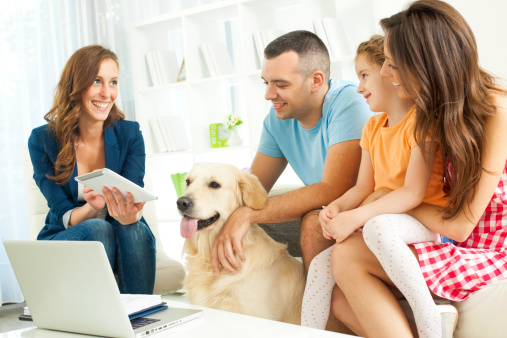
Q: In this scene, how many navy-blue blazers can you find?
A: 1